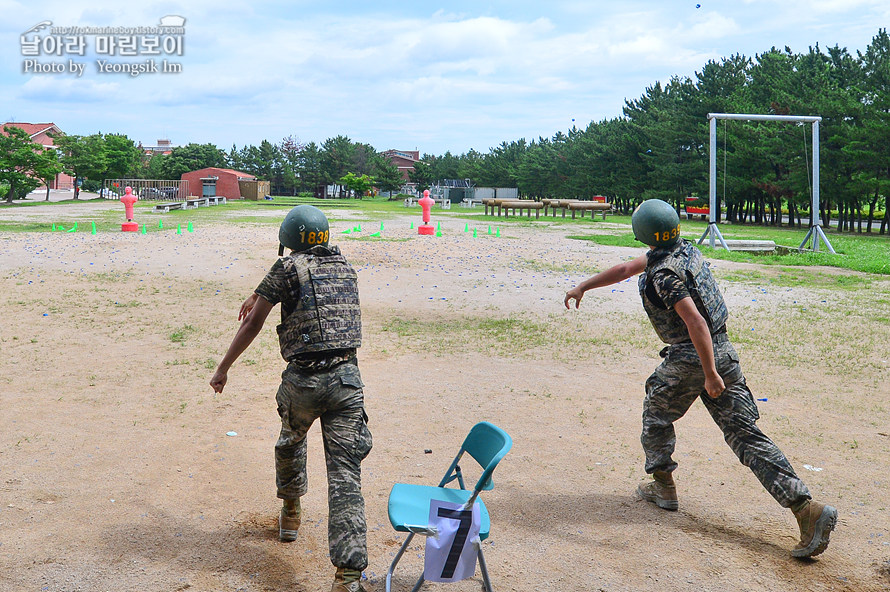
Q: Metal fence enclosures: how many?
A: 1